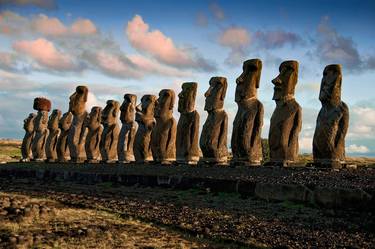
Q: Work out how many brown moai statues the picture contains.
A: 15